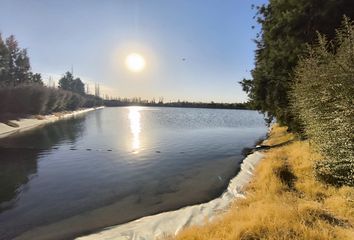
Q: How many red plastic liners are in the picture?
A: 0